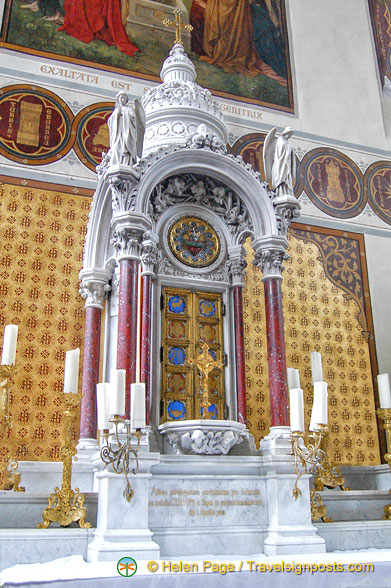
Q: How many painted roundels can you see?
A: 5